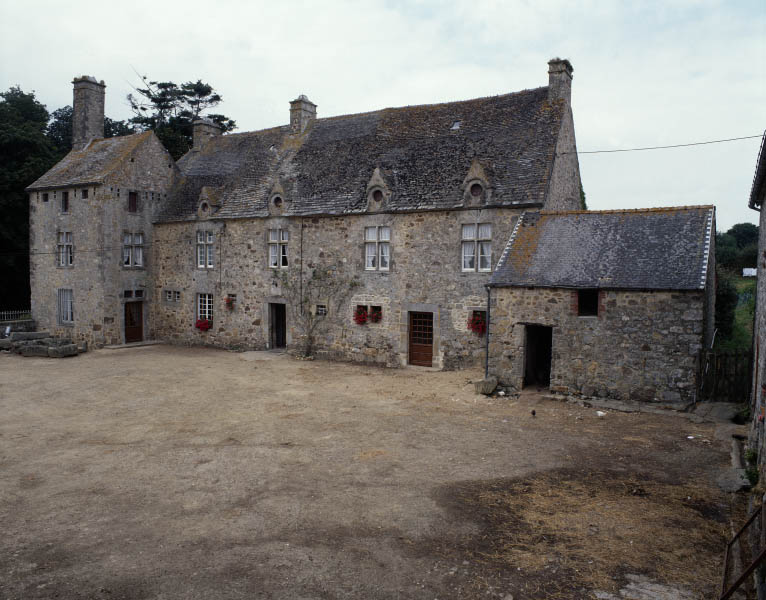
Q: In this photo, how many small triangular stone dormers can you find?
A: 4